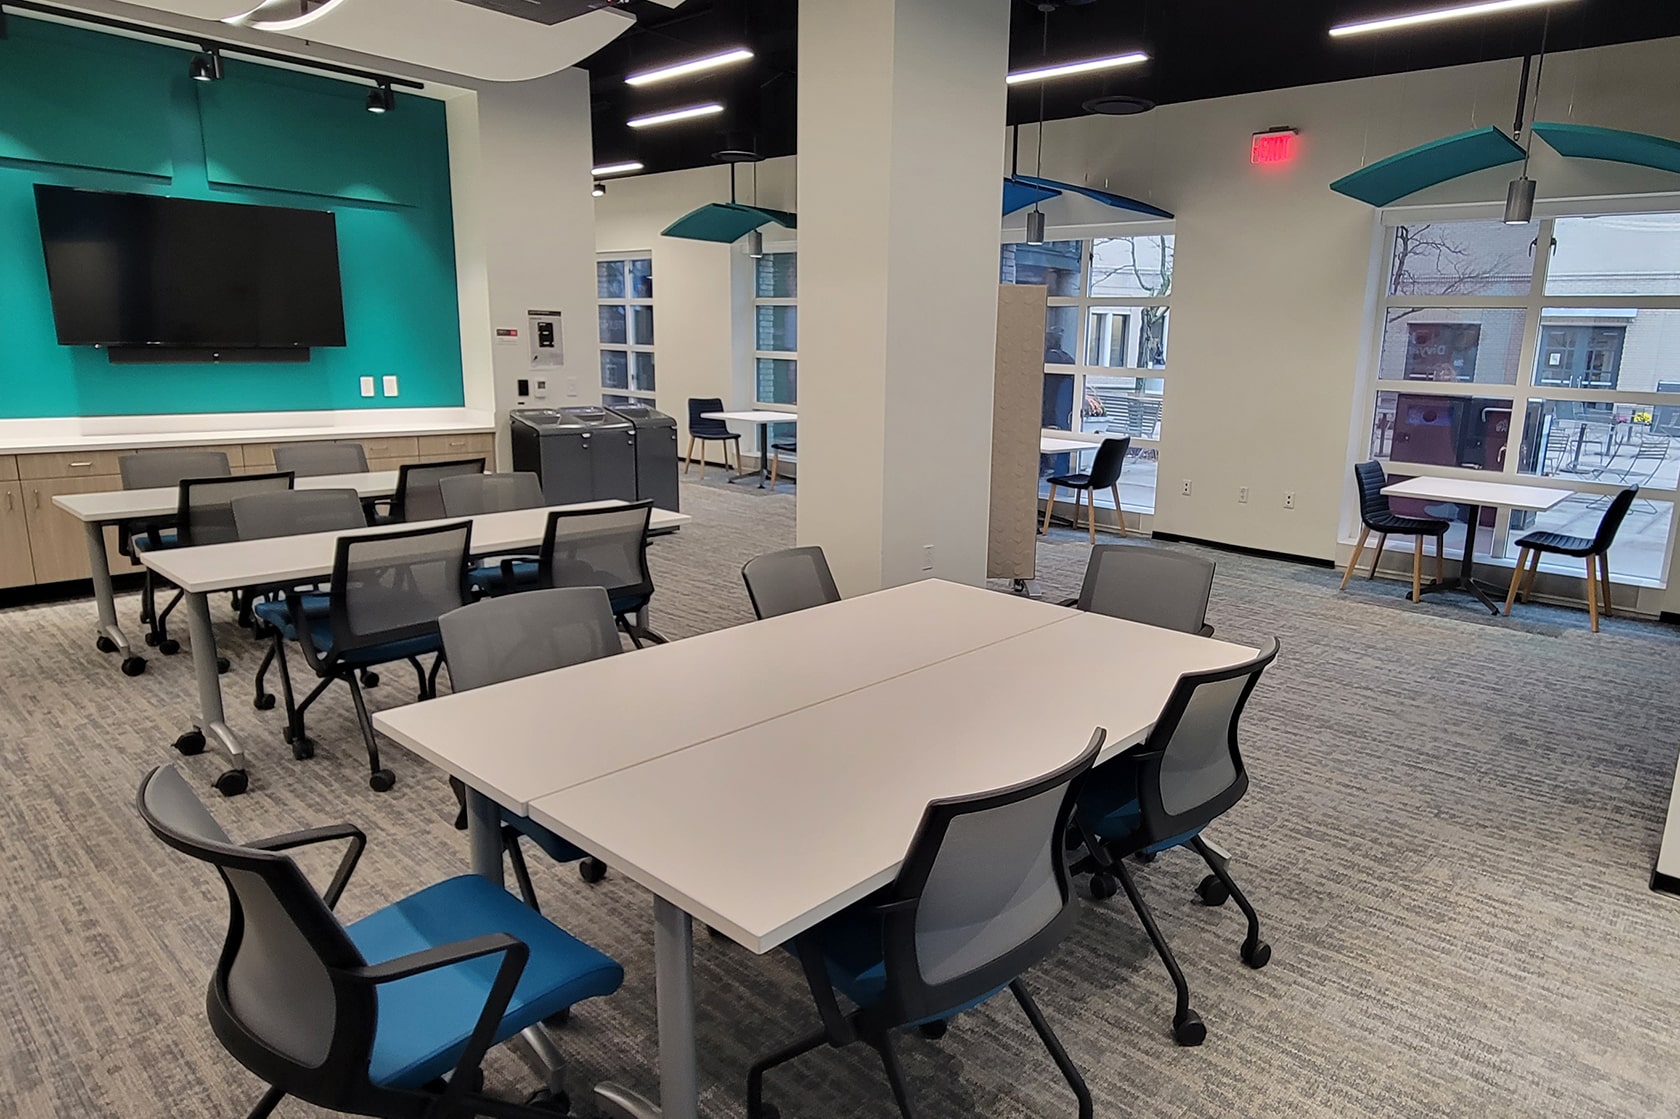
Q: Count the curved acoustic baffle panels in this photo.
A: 6